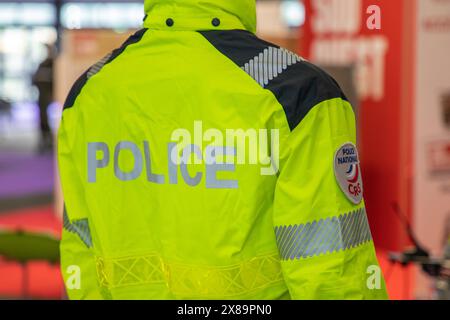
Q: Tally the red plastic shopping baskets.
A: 0